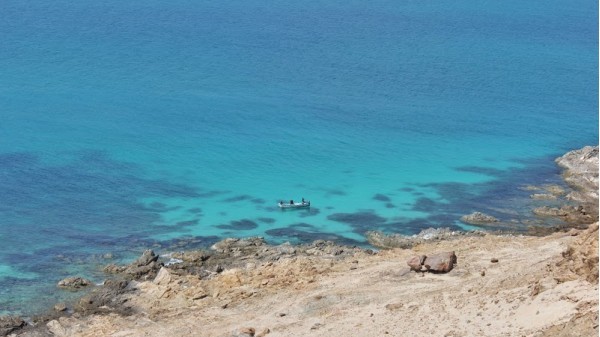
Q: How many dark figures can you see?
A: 3